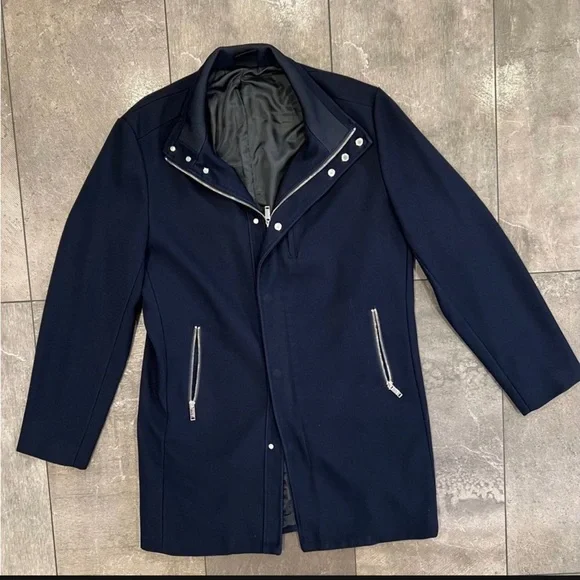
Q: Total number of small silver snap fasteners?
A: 9